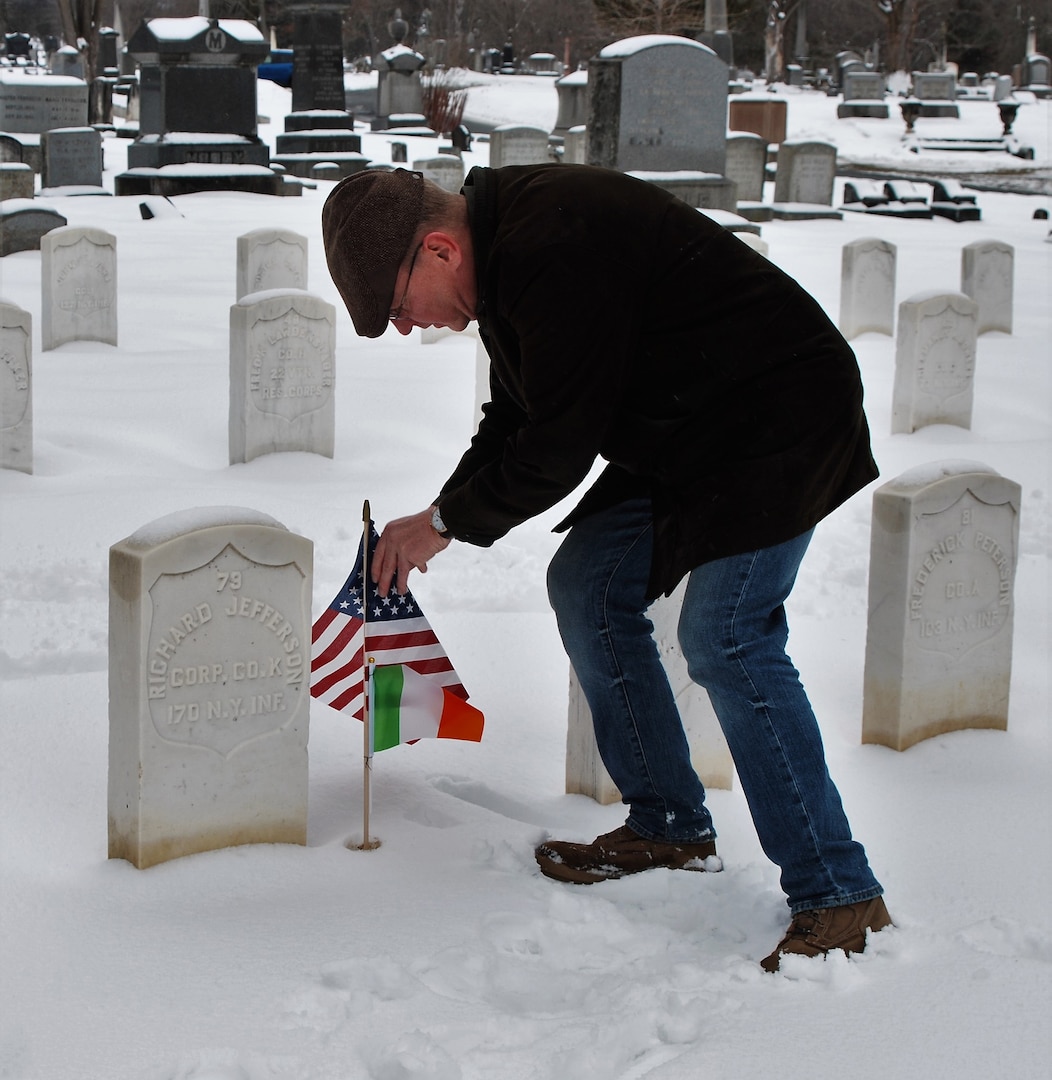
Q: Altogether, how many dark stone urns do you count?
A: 2